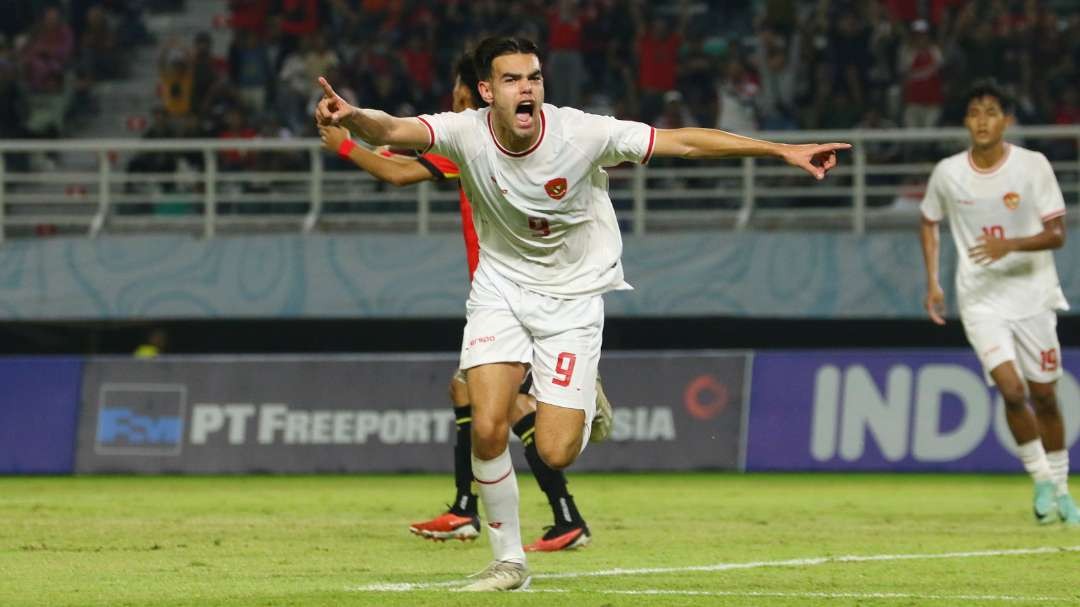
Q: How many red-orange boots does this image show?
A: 2